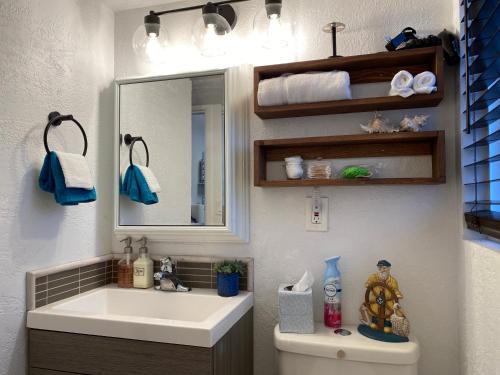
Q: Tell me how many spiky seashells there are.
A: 2